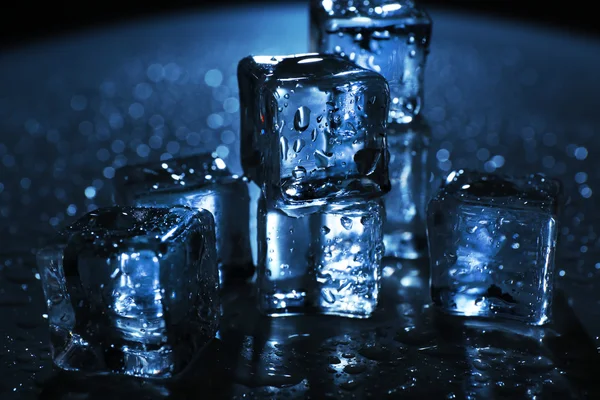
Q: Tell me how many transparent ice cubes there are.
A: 7